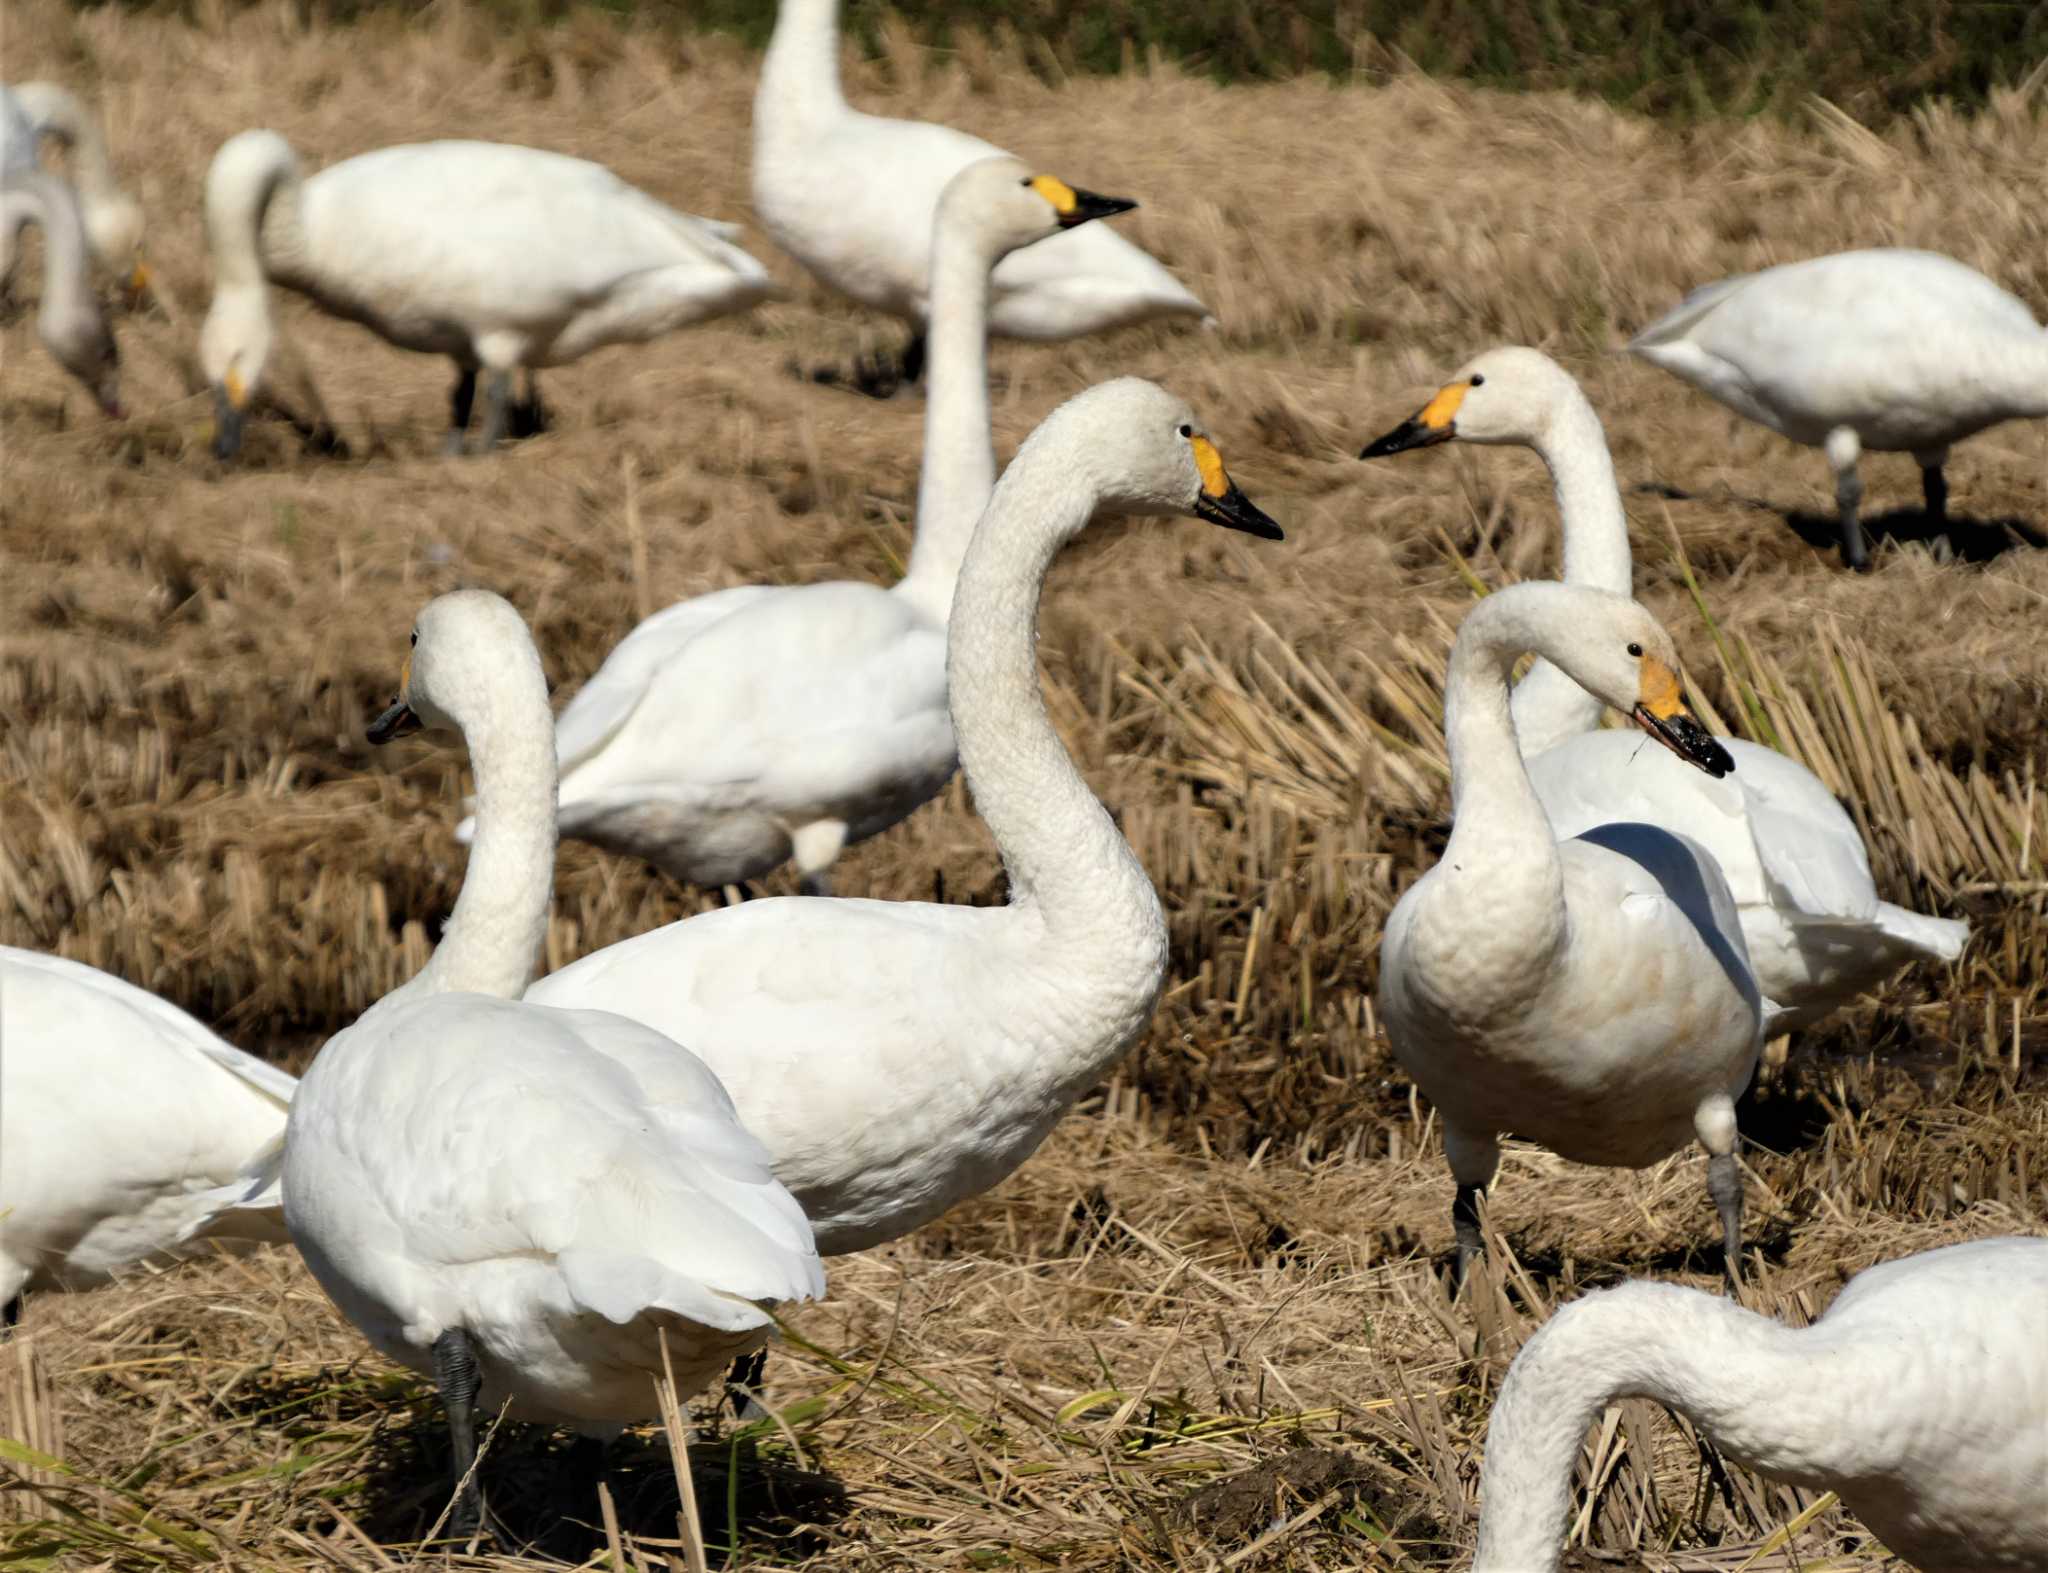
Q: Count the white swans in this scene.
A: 12